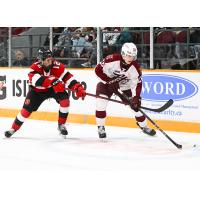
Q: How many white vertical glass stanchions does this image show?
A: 4